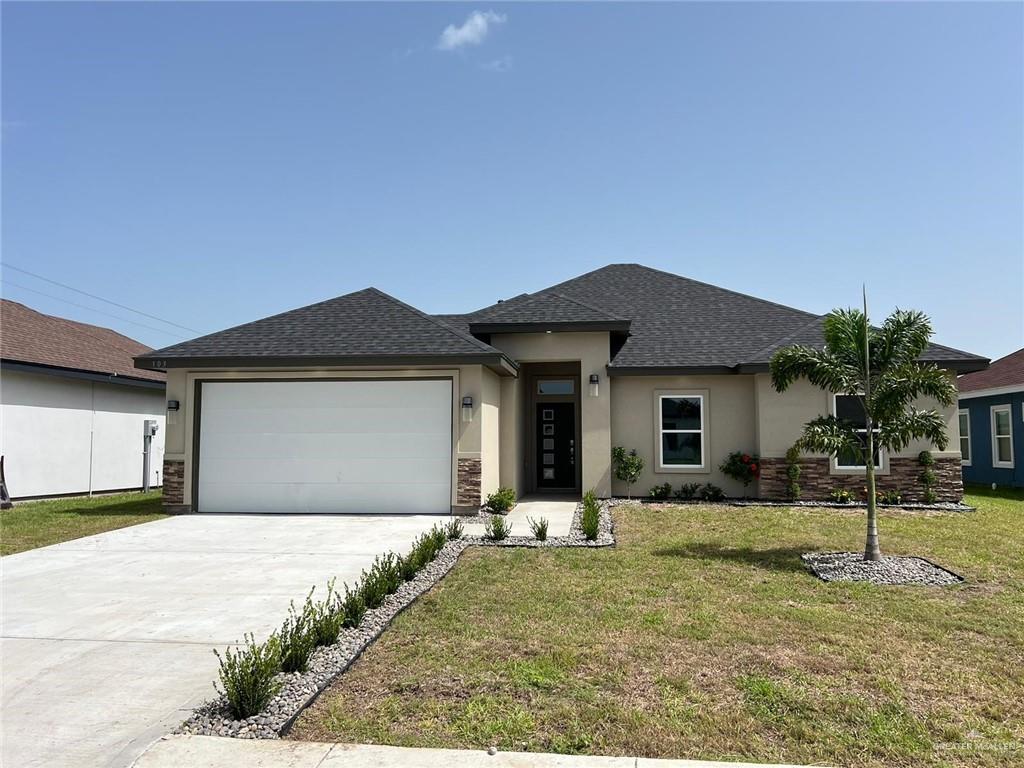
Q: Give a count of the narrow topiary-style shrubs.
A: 2